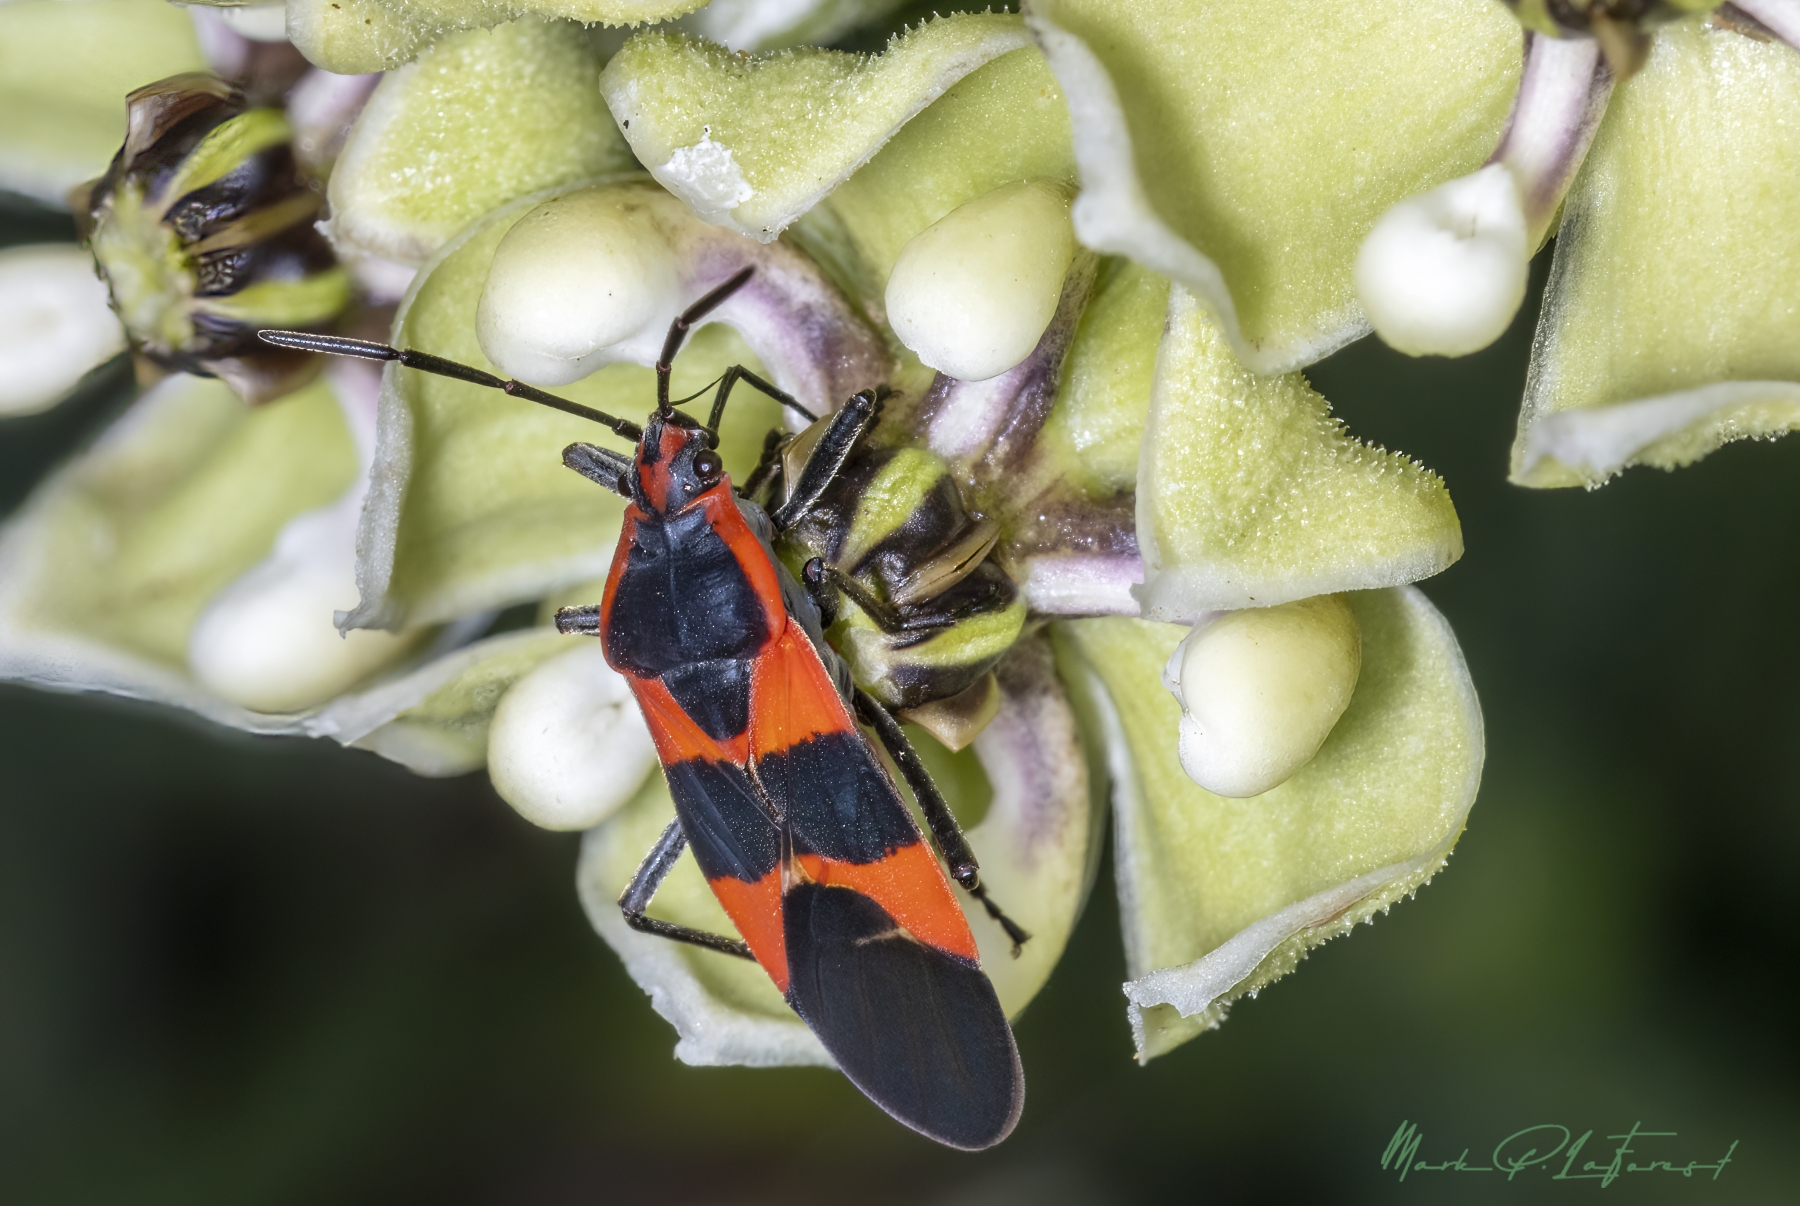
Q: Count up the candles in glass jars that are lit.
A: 0